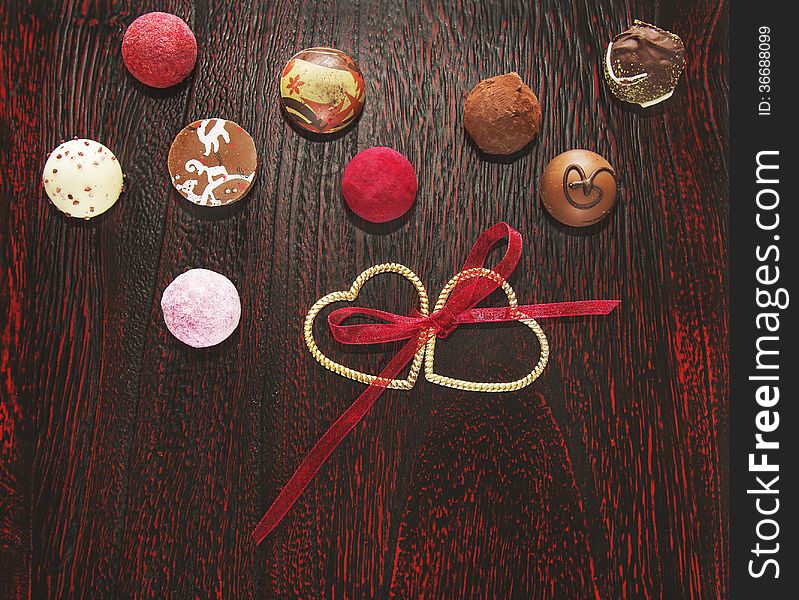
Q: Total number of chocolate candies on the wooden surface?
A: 9